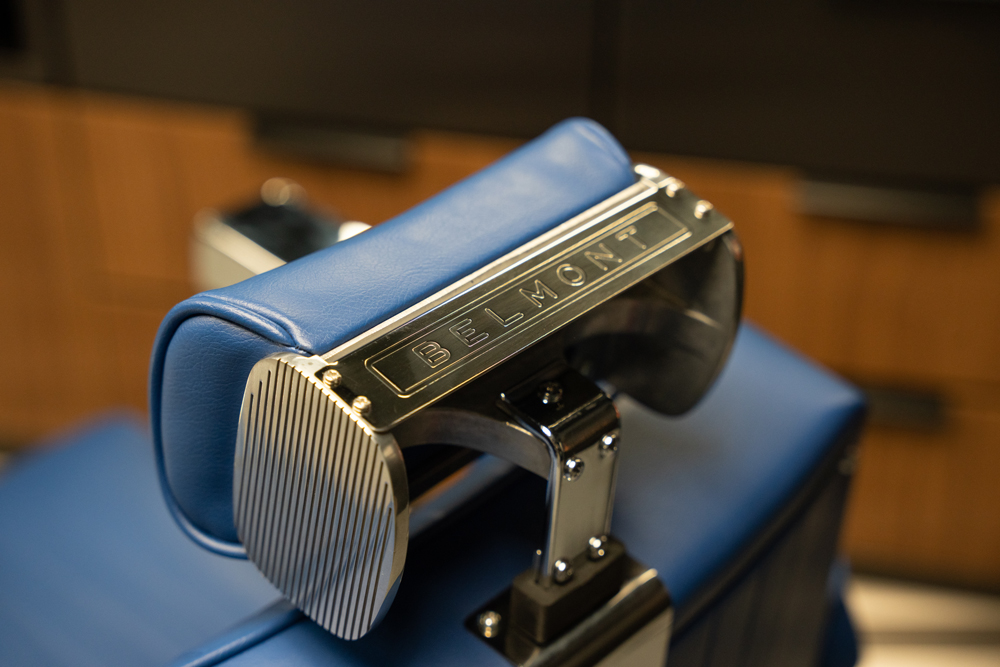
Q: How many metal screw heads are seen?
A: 10